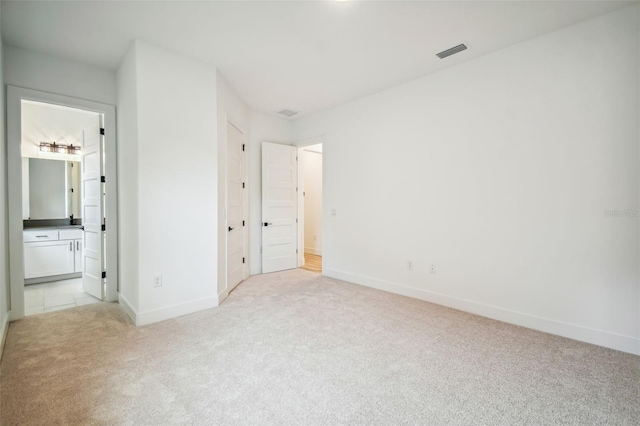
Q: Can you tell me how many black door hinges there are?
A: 8